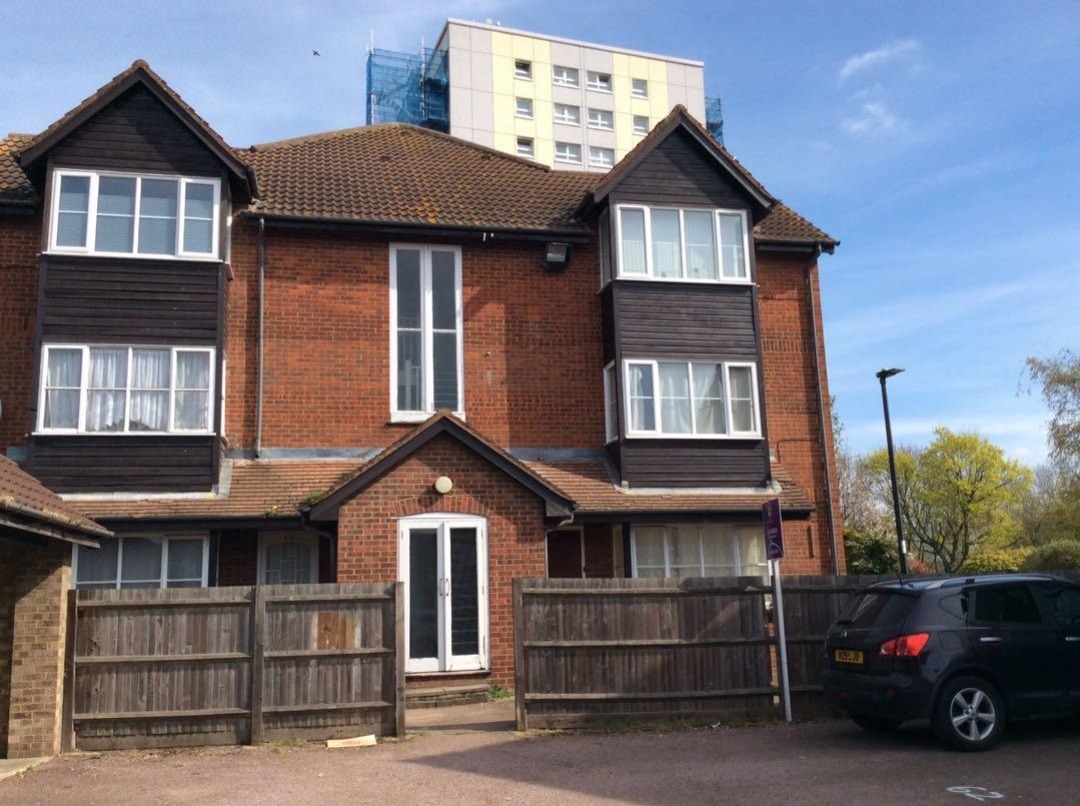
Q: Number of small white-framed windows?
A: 11